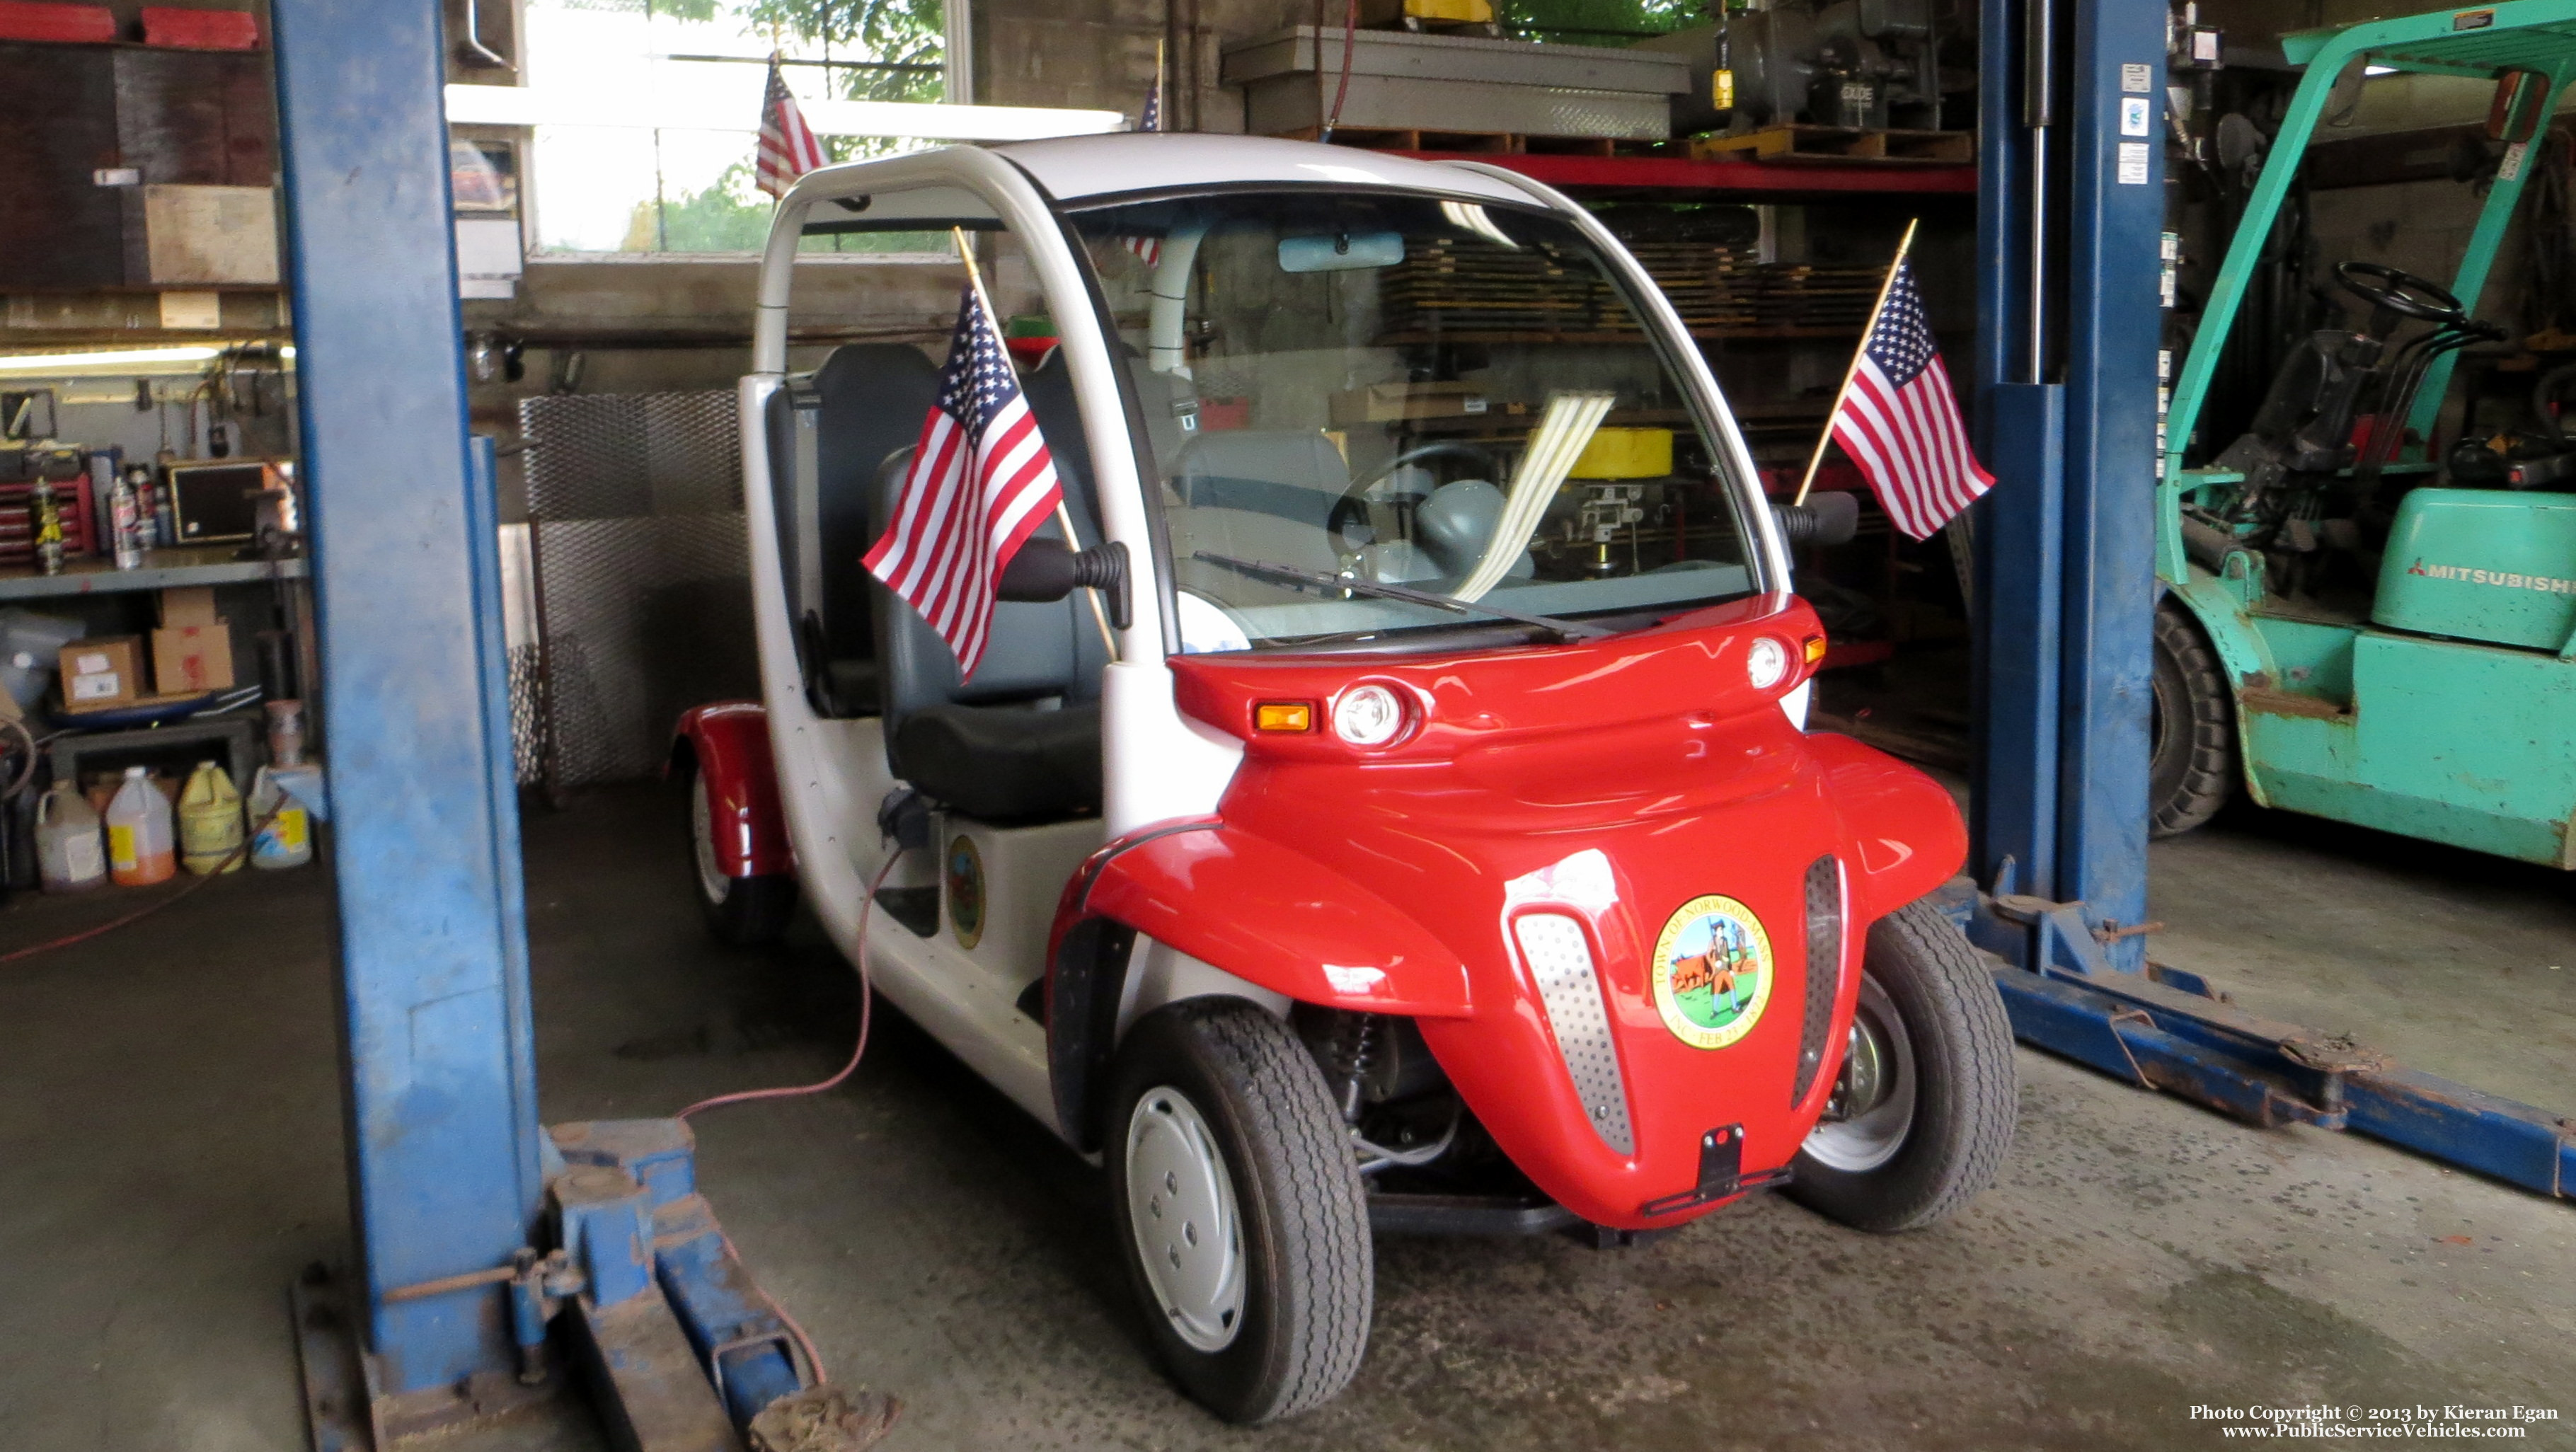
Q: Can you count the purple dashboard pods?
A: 0